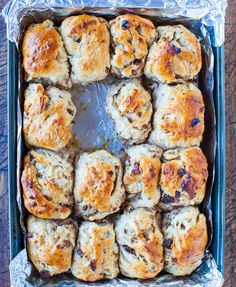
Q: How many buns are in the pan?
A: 15